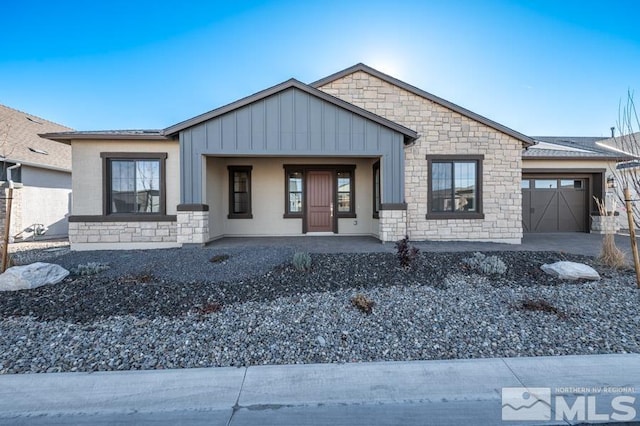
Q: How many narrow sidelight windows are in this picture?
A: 2